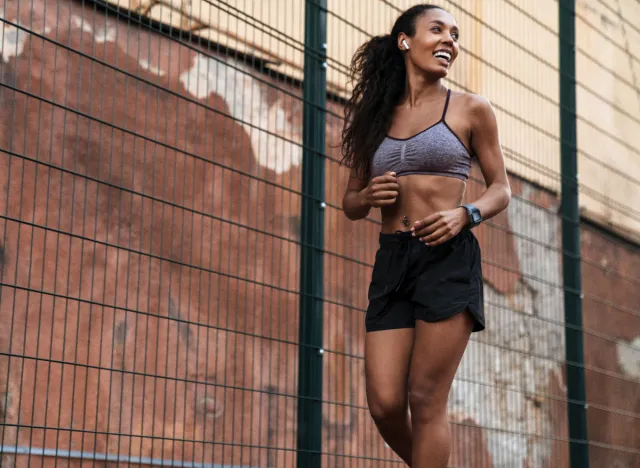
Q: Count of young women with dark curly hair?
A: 1